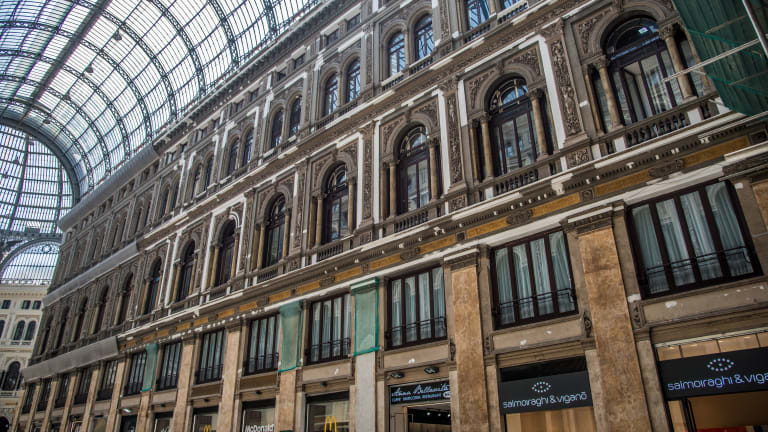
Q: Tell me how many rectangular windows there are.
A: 13